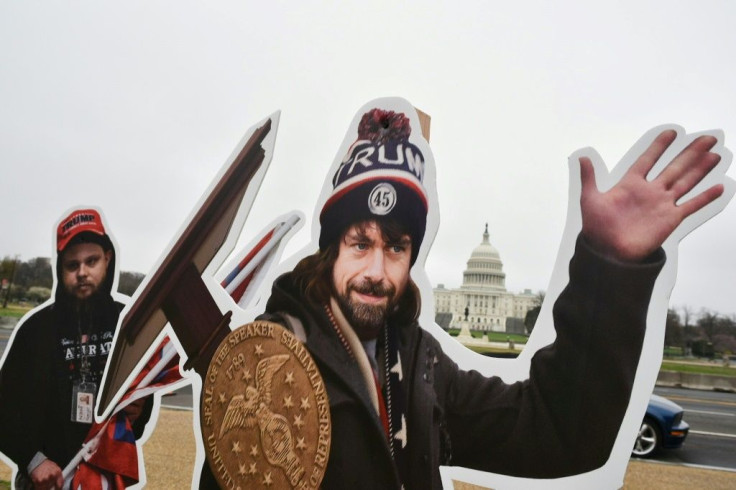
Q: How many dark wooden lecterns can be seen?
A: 1